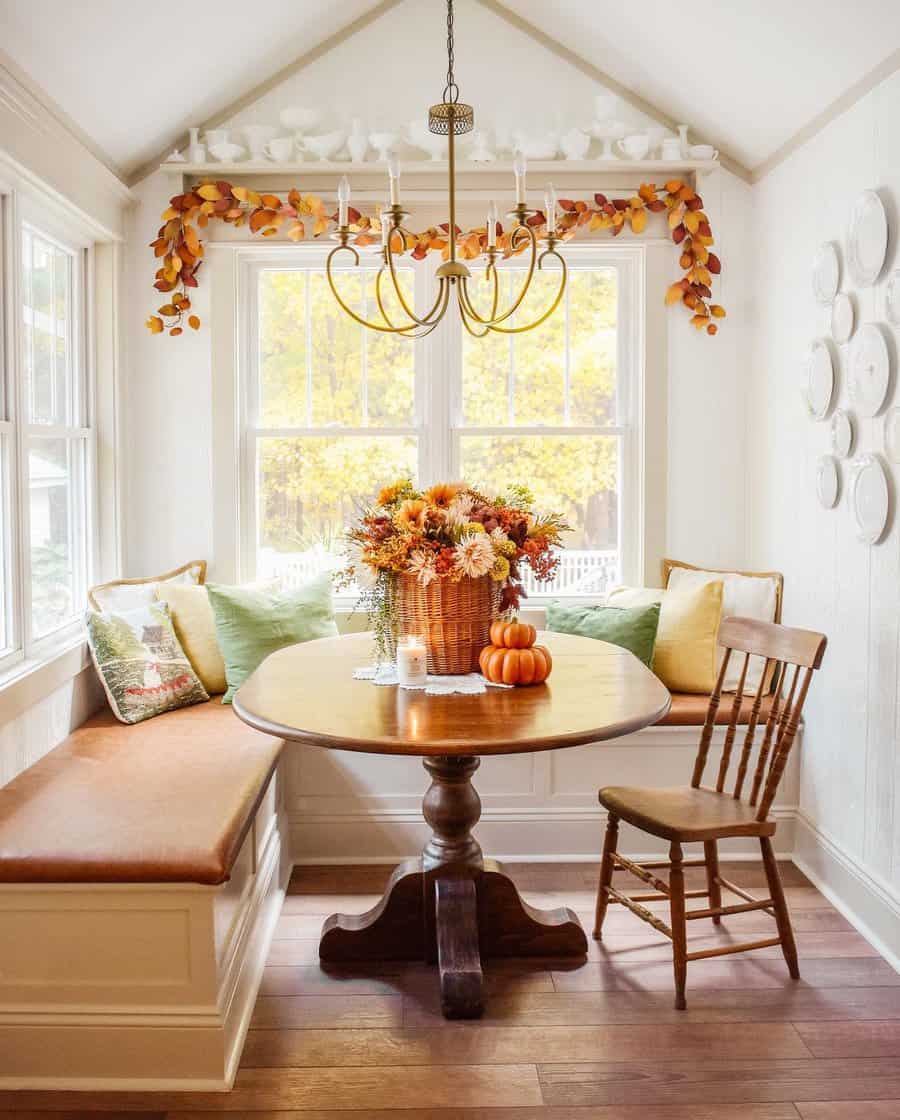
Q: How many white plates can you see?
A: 10